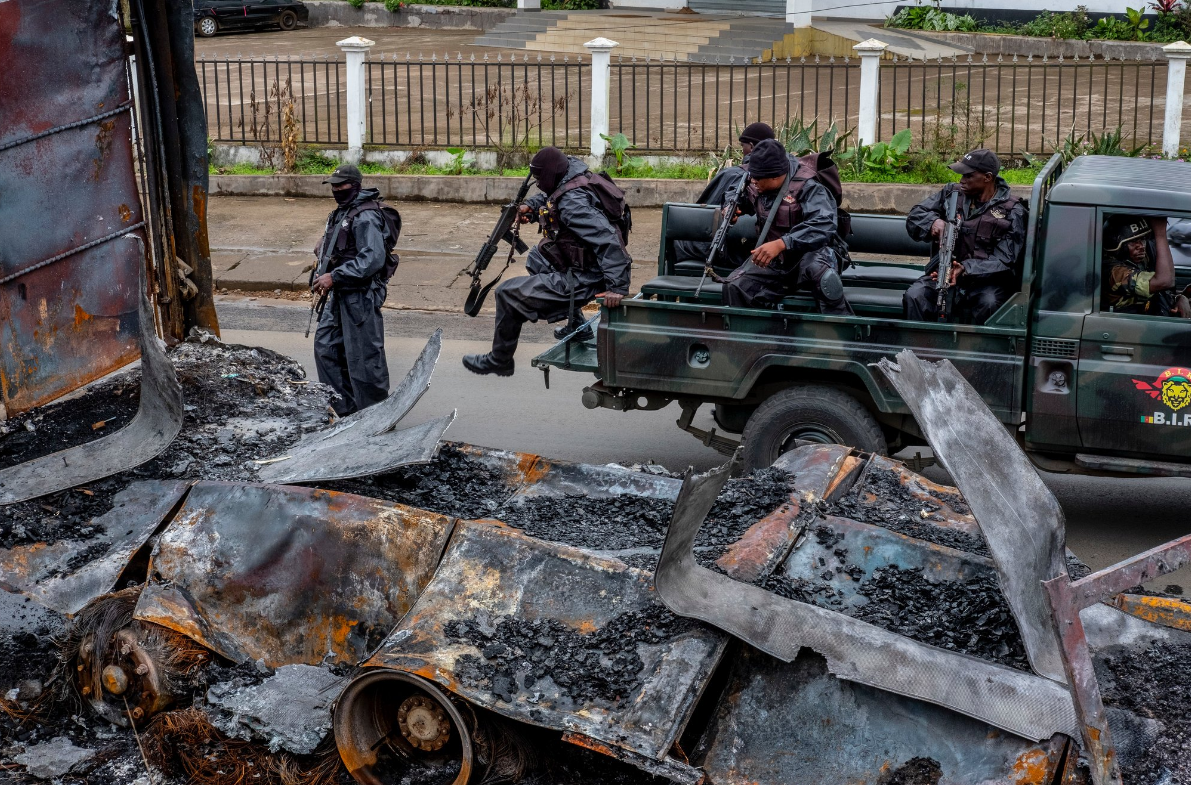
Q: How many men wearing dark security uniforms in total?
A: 5